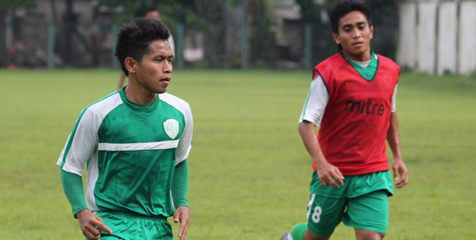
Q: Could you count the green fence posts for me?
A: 5